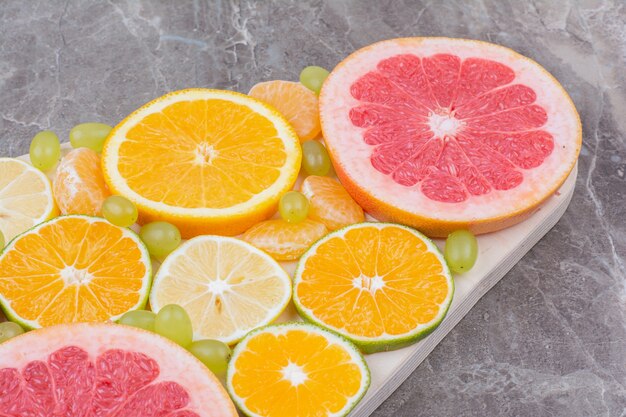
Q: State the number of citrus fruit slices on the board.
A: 8